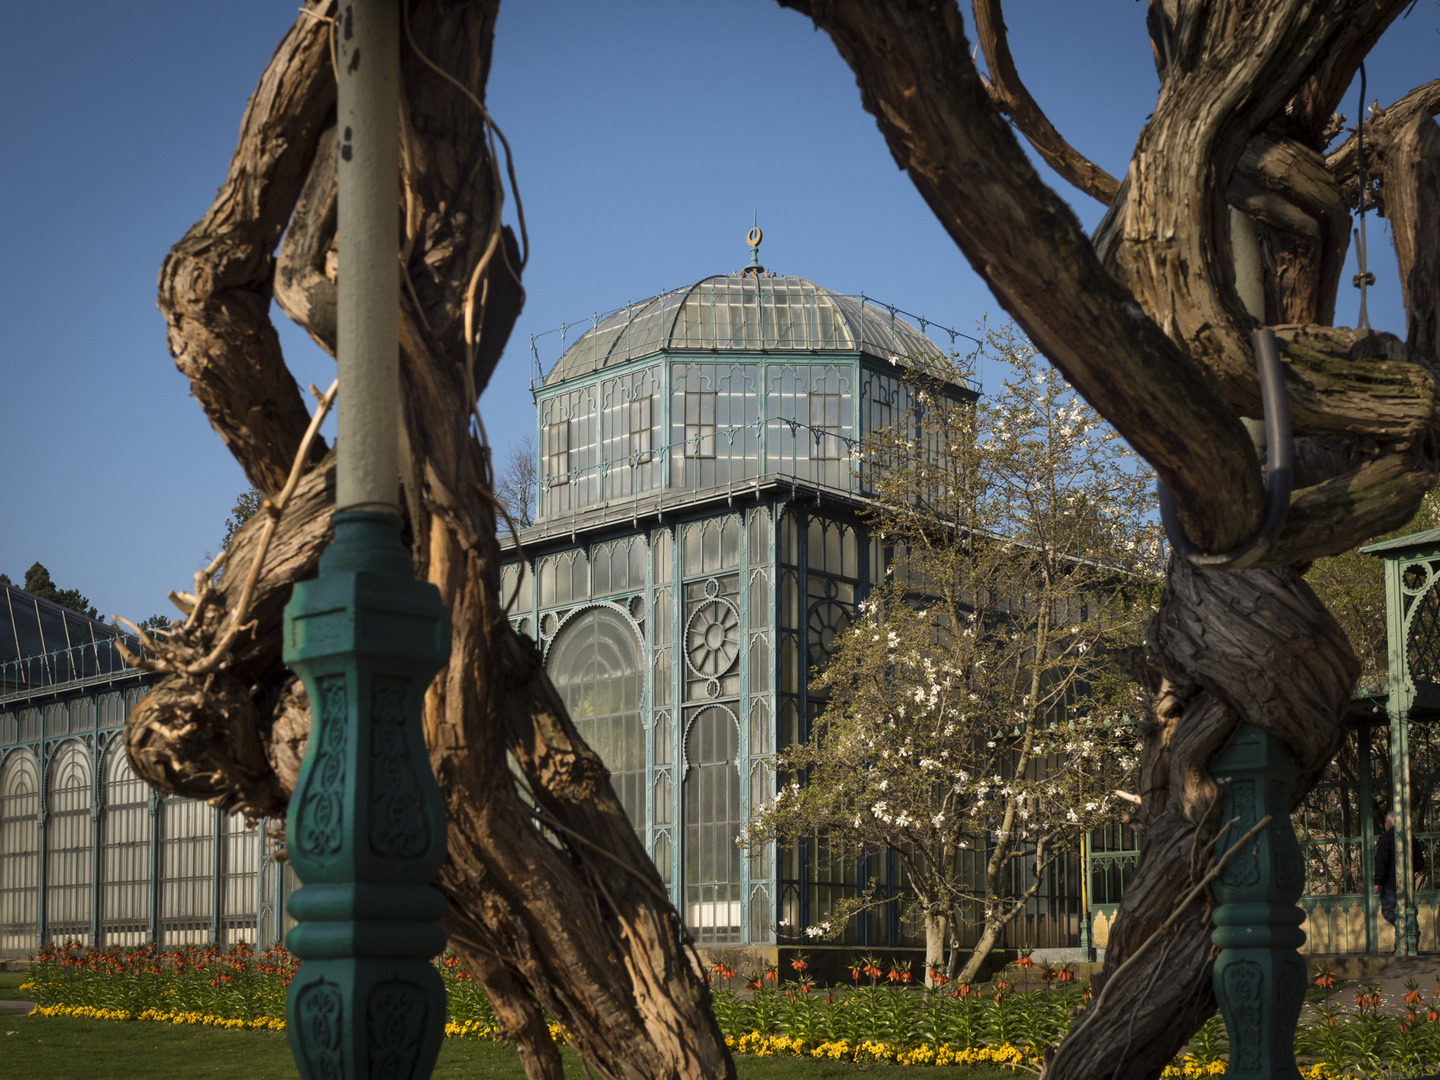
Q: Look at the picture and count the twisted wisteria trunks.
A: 2